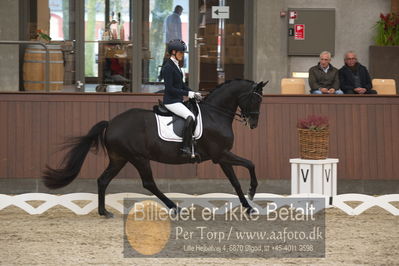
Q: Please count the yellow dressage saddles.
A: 0